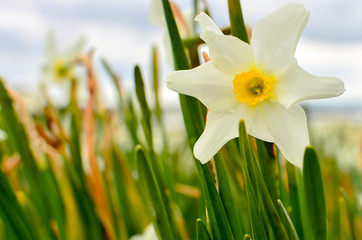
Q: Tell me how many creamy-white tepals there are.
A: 6